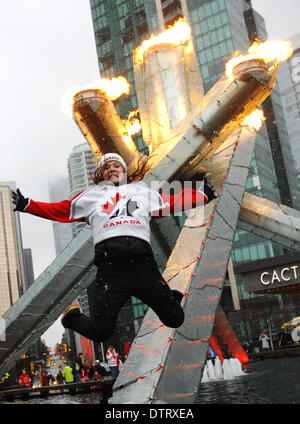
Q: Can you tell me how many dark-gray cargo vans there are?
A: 0